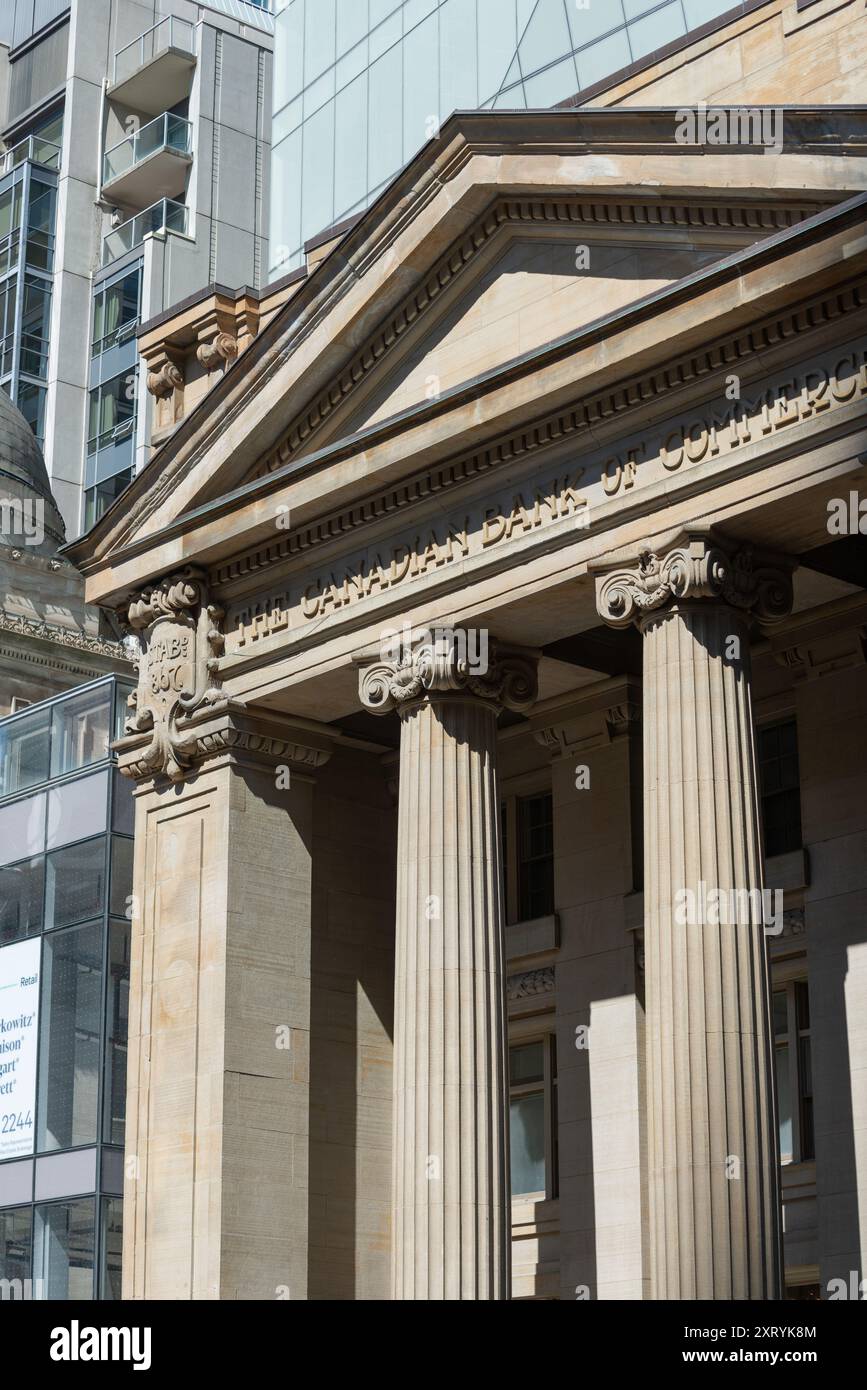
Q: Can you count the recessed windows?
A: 4